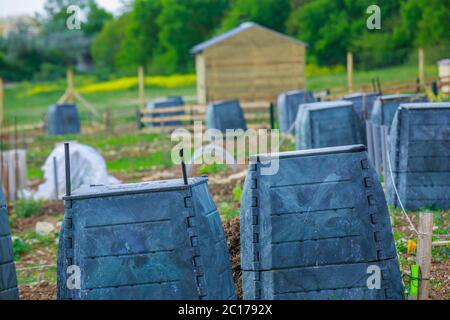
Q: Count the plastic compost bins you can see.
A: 11